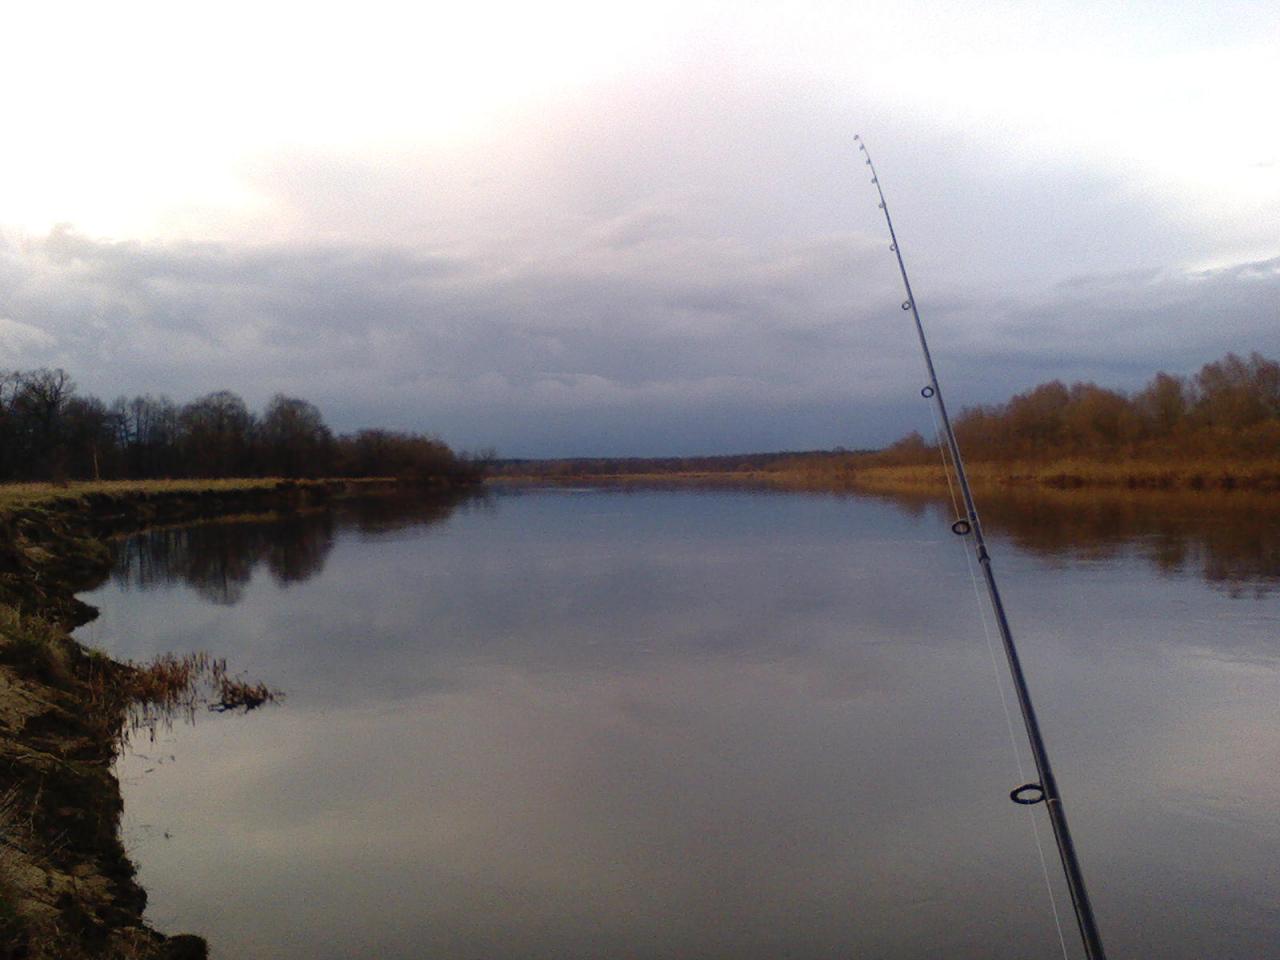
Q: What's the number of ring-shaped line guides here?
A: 10